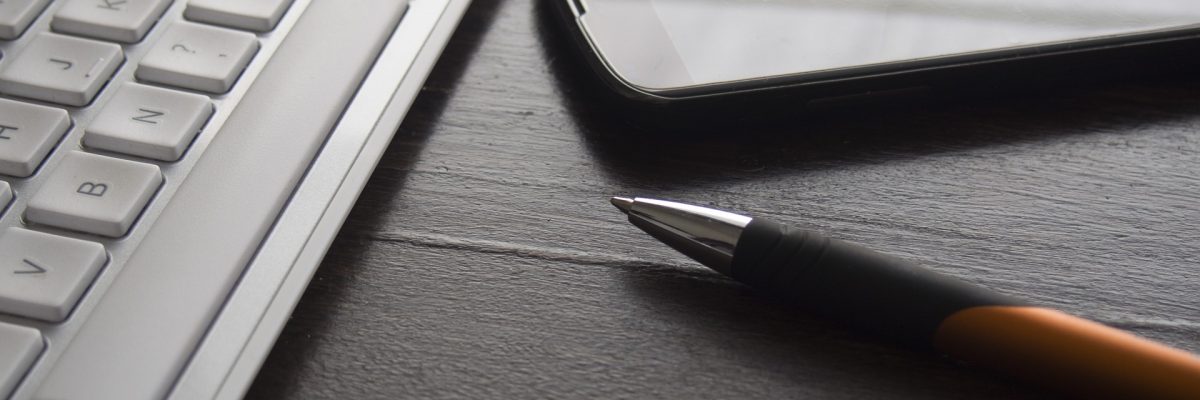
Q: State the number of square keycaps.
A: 11